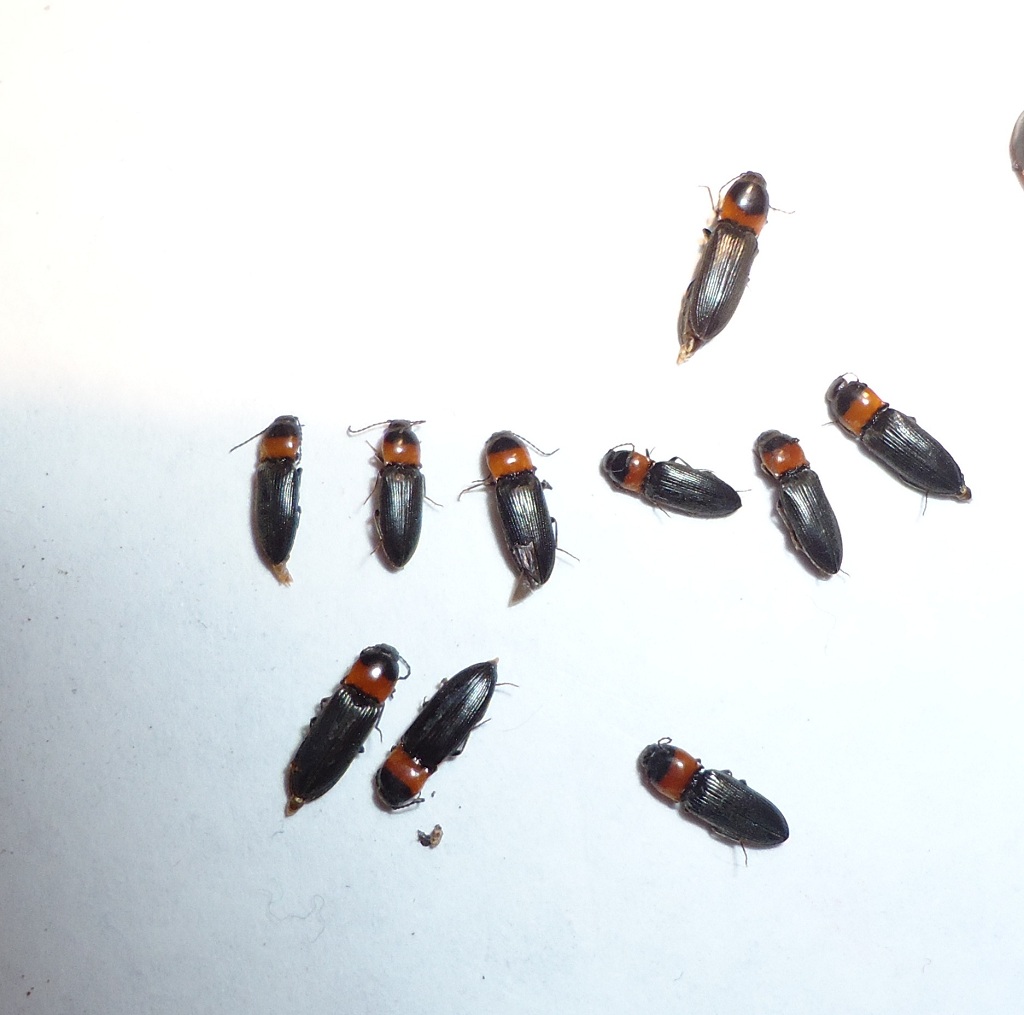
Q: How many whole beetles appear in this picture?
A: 10